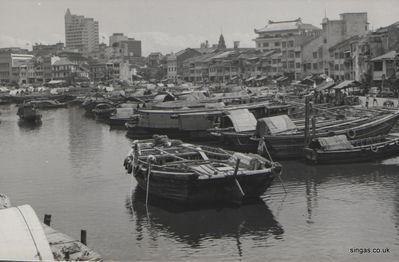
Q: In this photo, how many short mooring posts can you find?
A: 2